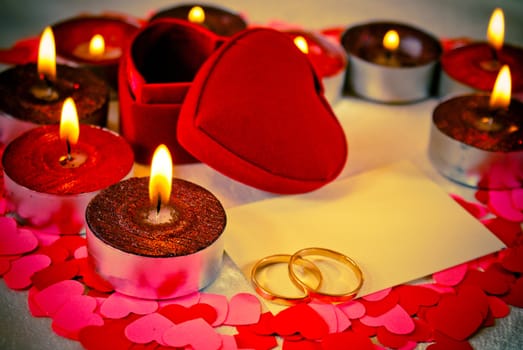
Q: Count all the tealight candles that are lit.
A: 9